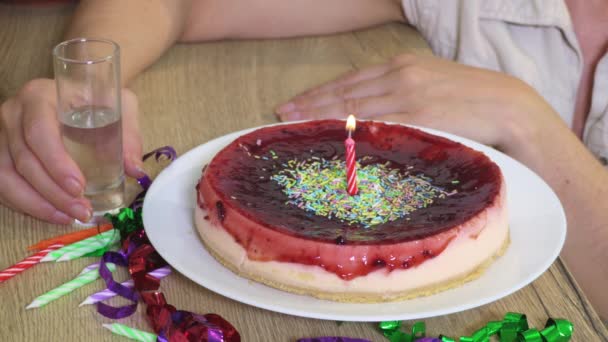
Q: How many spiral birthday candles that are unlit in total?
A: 7